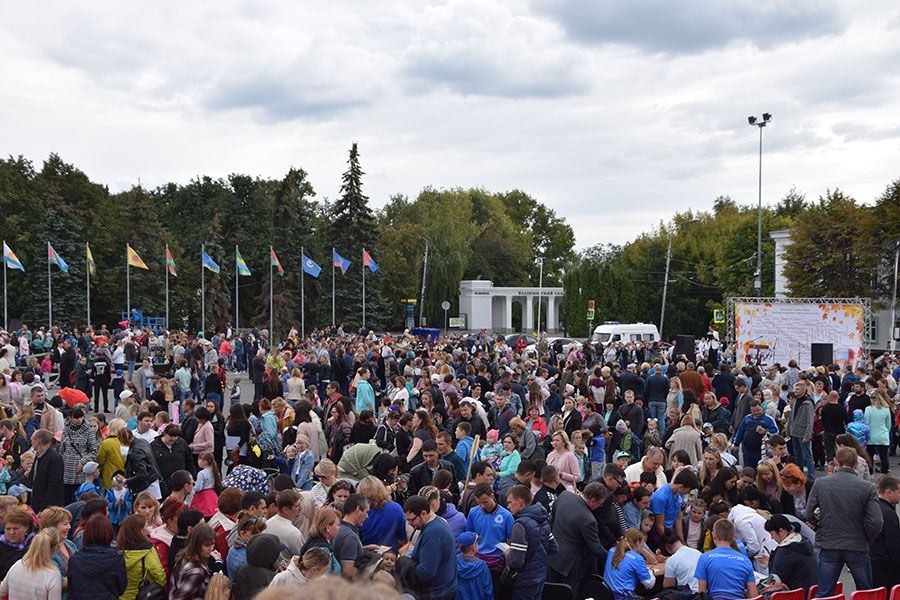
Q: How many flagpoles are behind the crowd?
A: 11